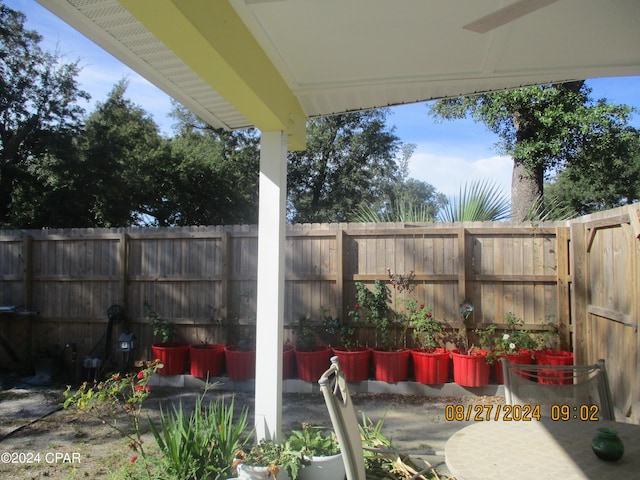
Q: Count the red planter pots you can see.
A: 11